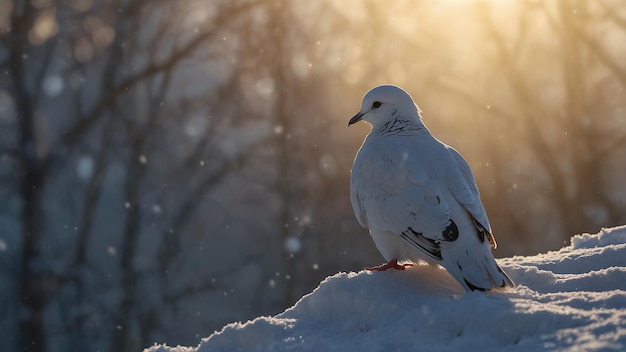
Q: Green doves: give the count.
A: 0